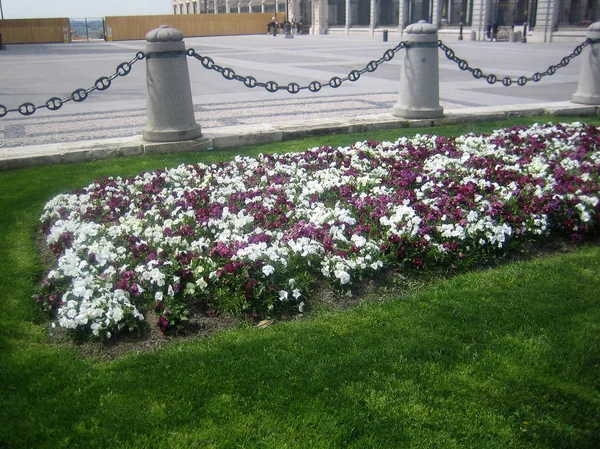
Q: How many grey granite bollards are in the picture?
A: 3